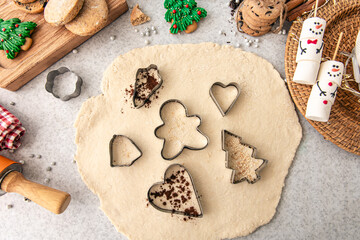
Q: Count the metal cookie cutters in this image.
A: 7